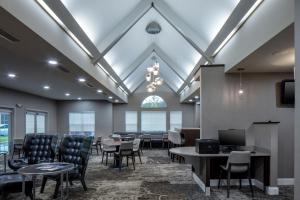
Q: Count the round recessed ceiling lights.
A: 11